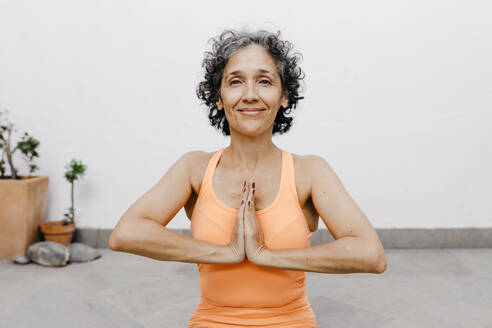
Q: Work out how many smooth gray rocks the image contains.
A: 3